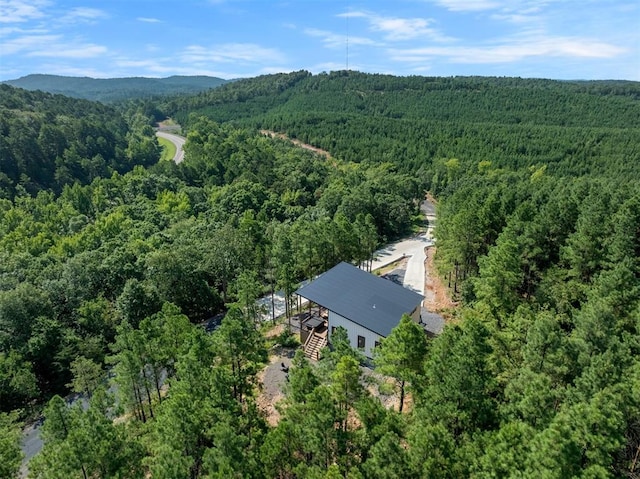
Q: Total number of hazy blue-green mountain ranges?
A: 1